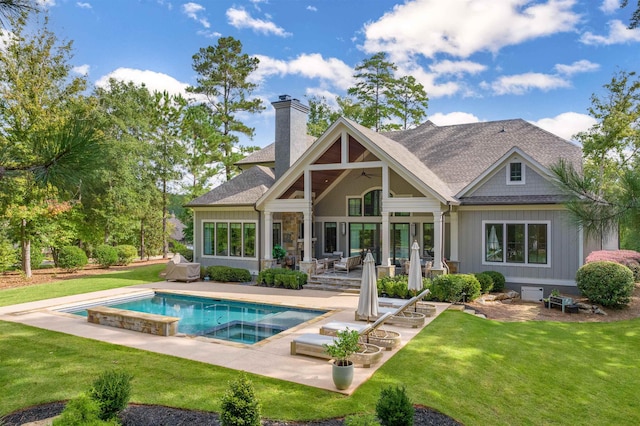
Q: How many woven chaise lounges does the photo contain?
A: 4